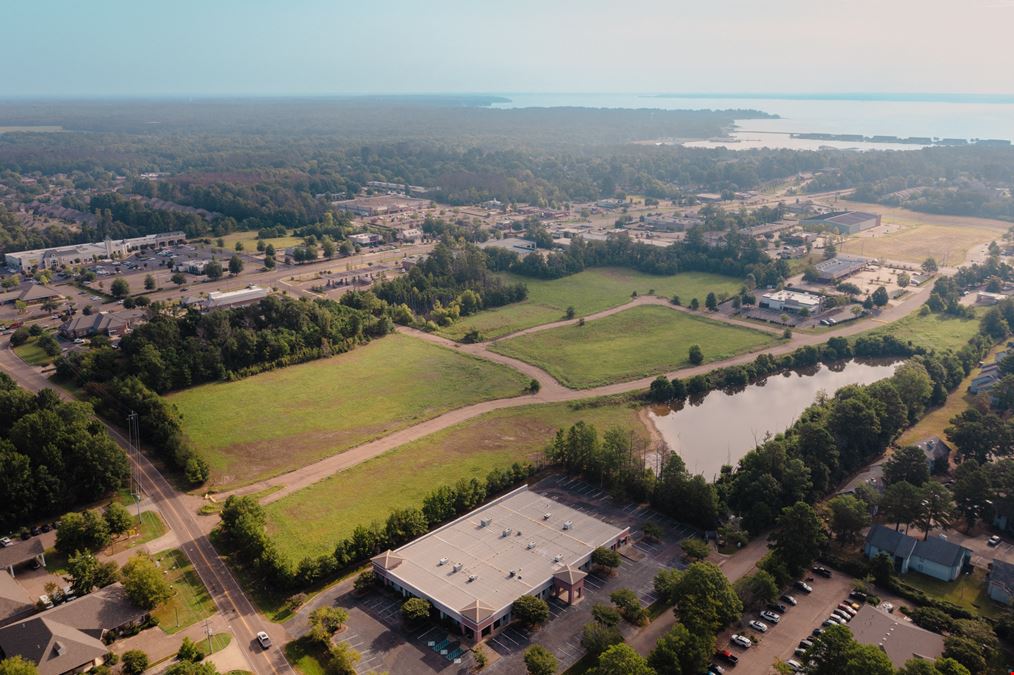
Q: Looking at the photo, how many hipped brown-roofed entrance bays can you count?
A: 3